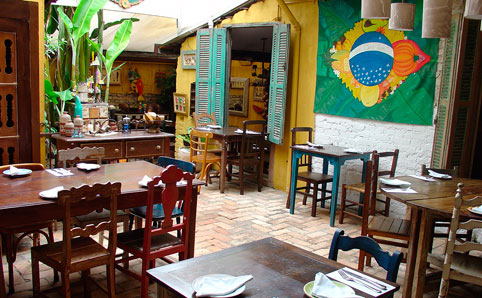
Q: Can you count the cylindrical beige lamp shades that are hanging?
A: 4